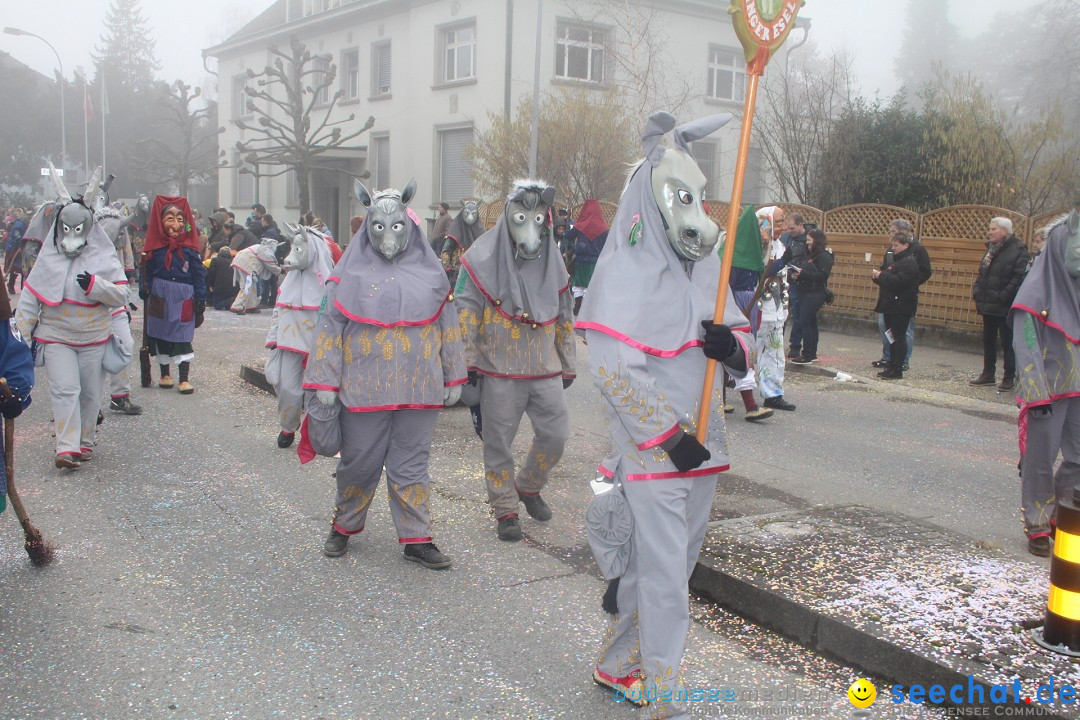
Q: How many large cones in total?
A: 1